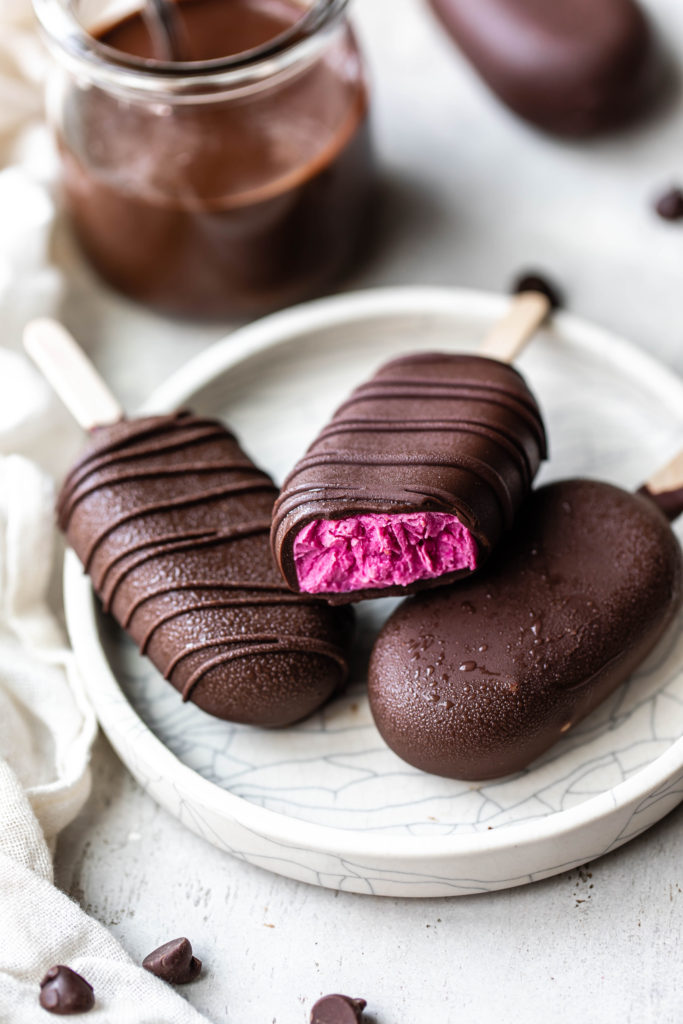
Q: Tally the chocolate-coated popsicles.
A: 4